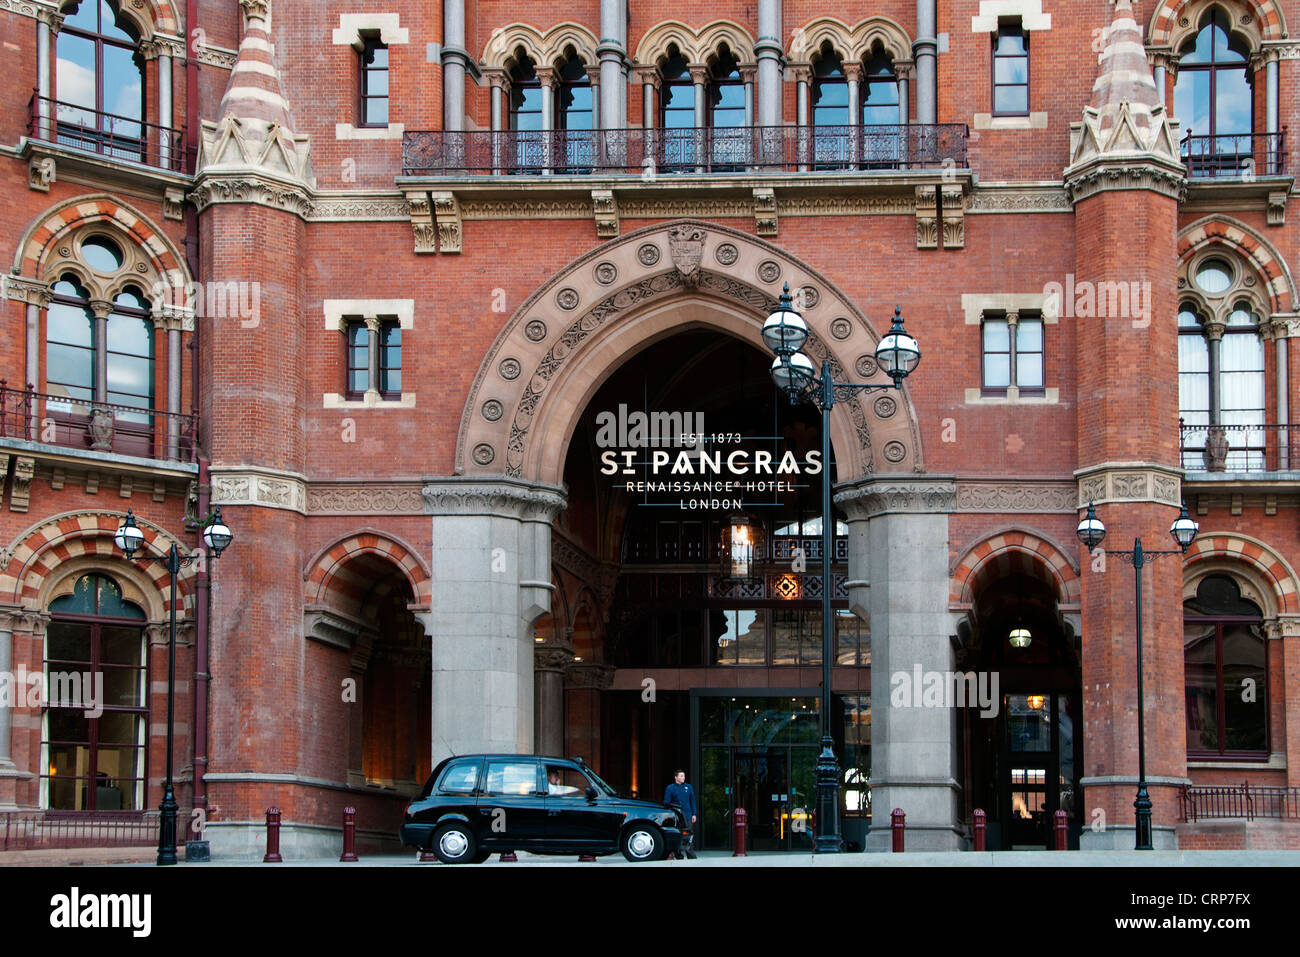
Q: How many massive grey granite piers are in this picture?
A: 2